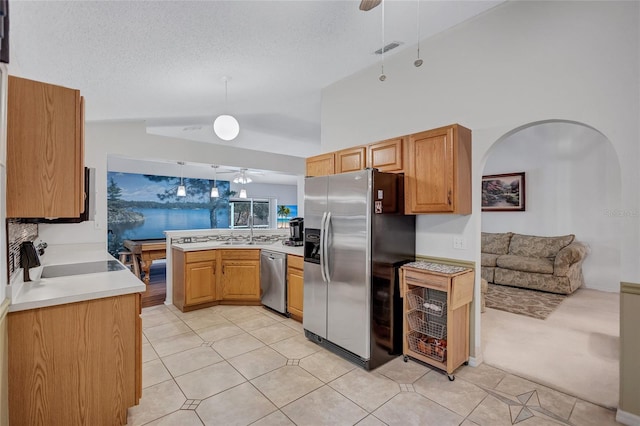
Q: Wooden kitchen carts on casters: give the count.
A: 1